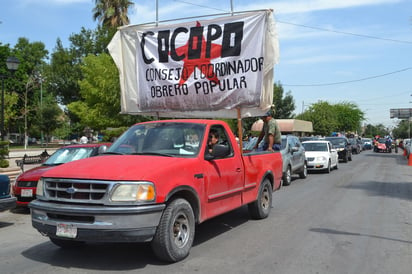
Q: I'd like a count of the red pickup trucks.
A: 1